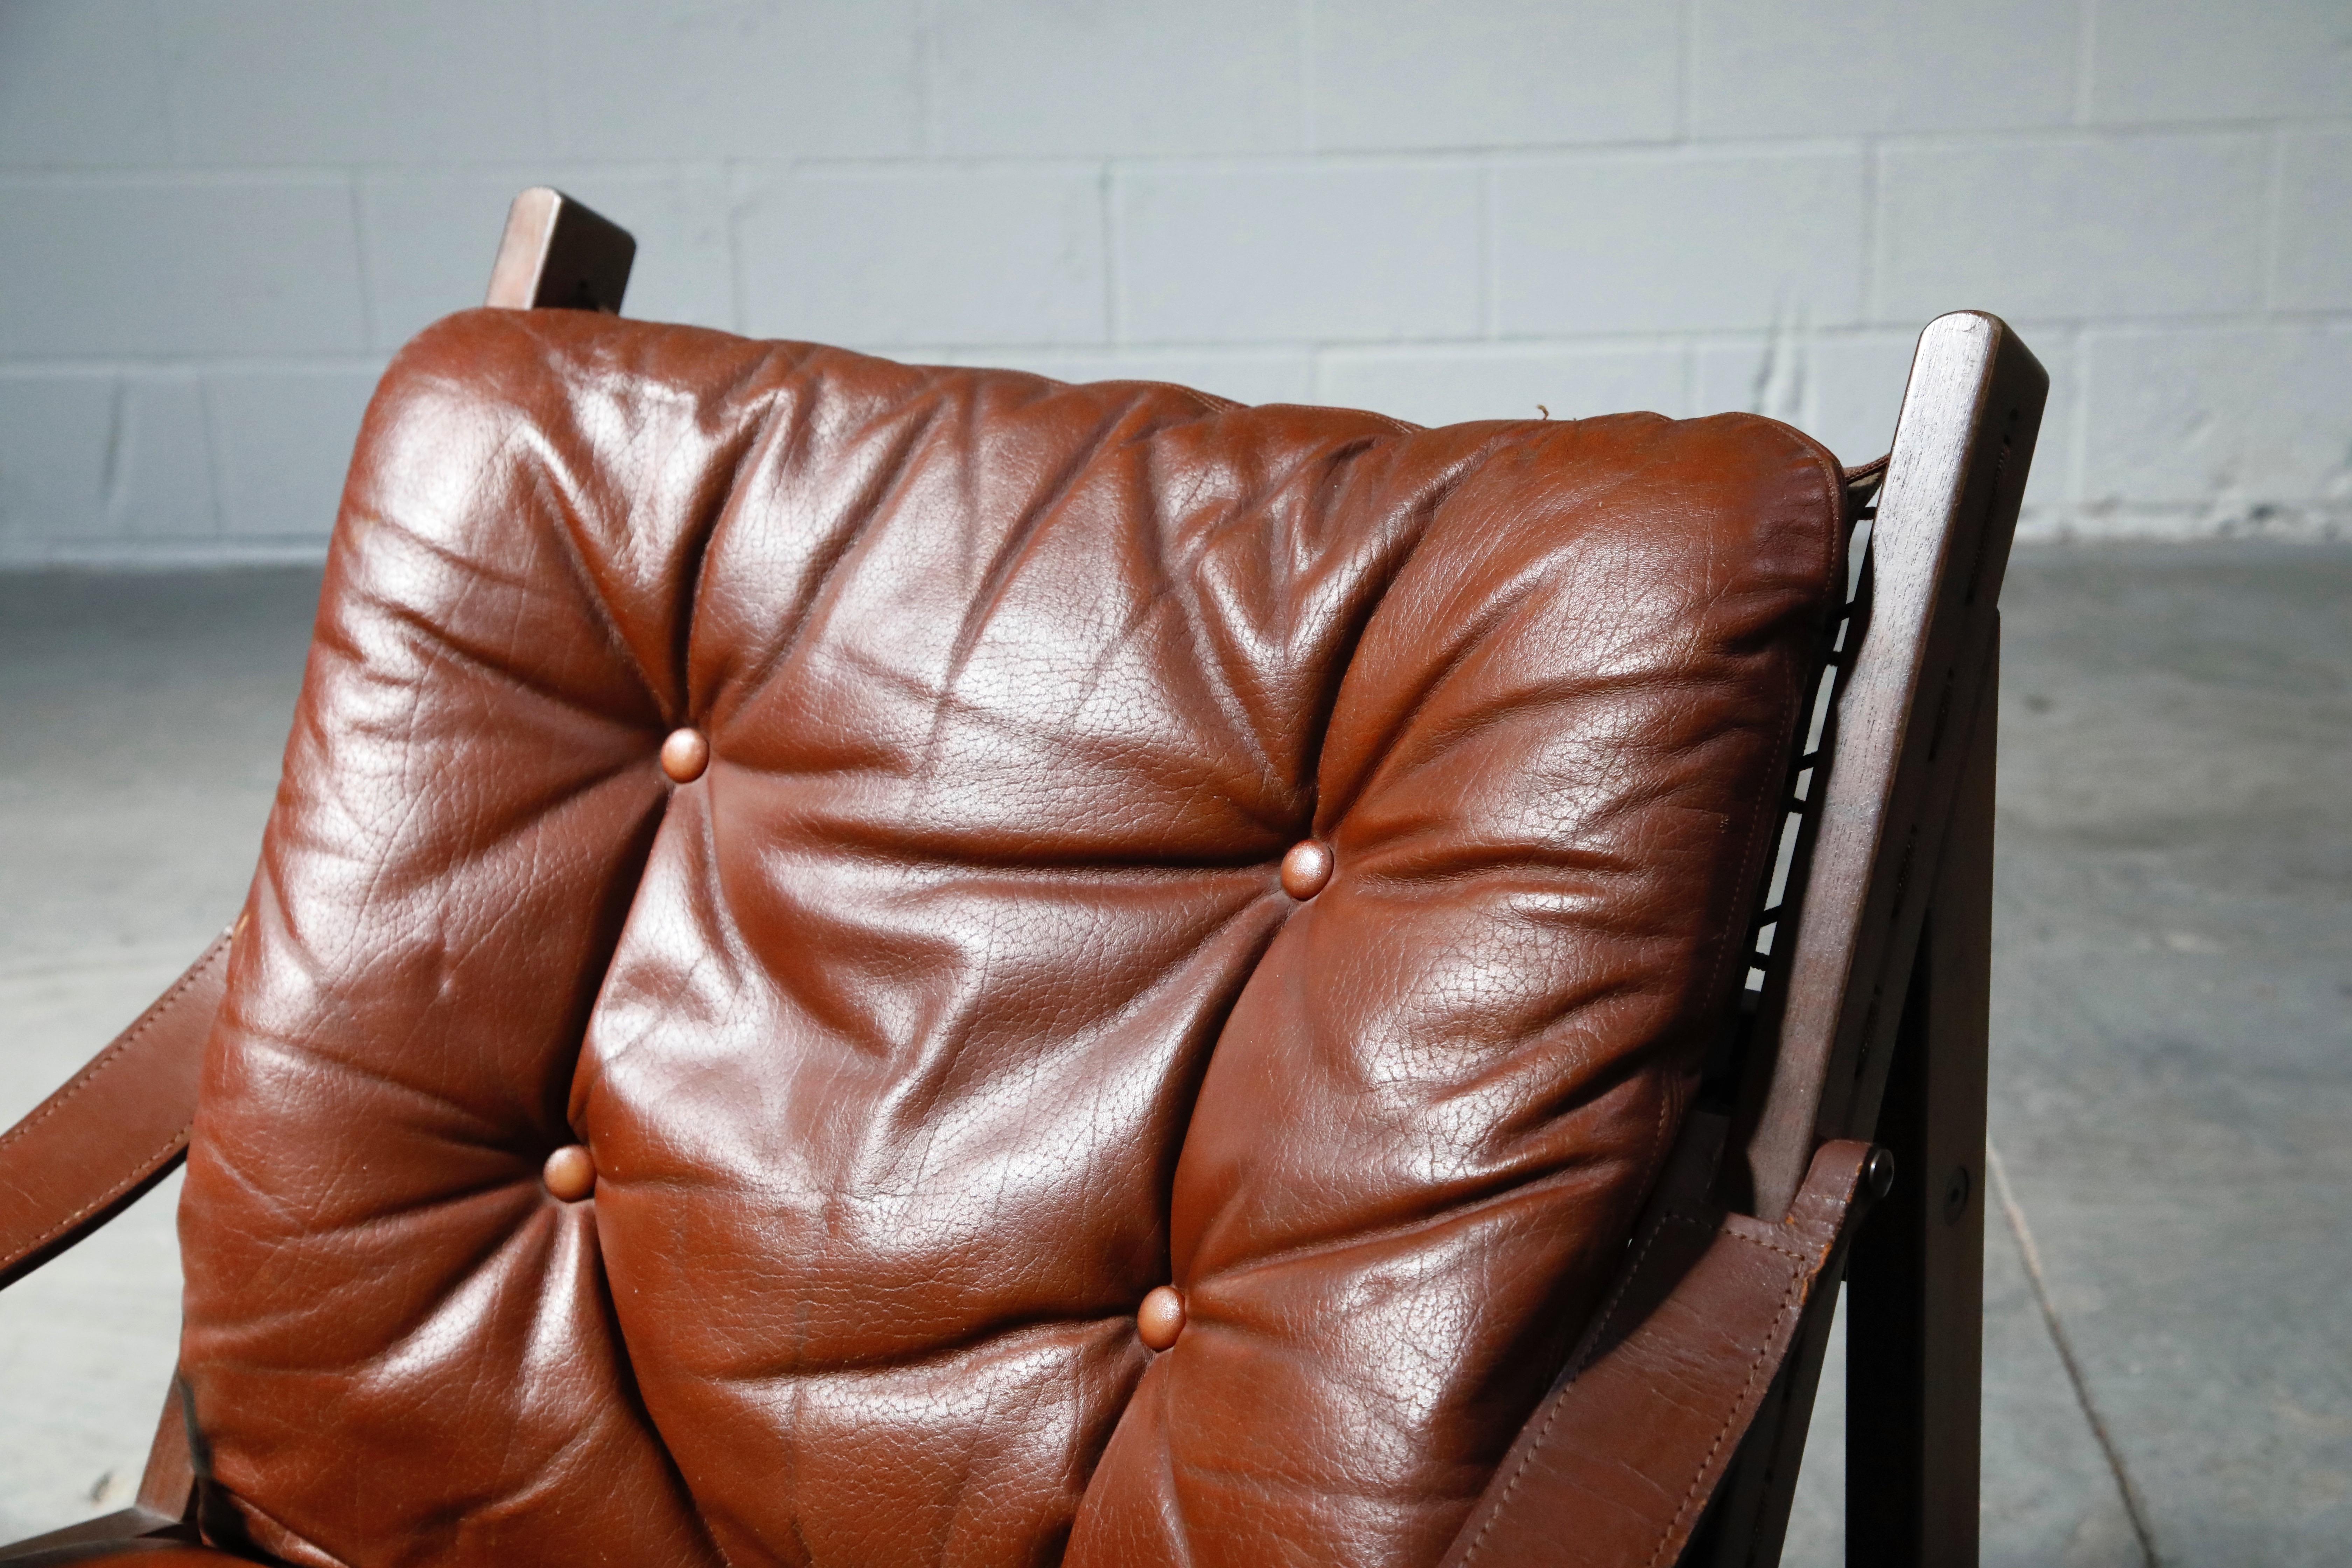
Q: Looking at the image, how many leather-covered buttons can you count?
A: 4